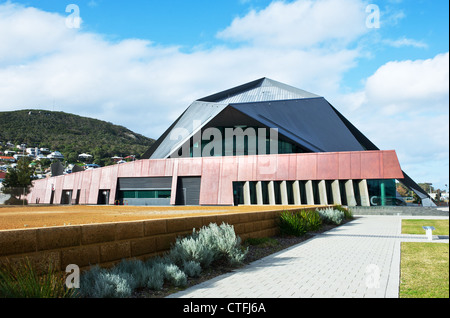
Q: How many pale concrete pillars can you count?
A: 10